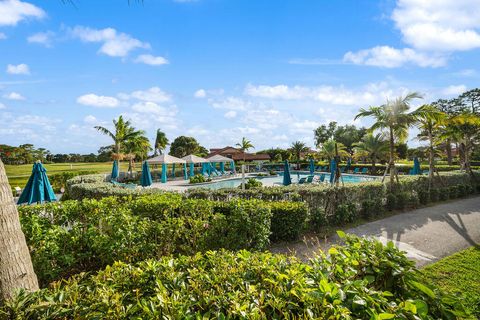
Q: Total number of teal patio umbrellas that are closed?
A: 8